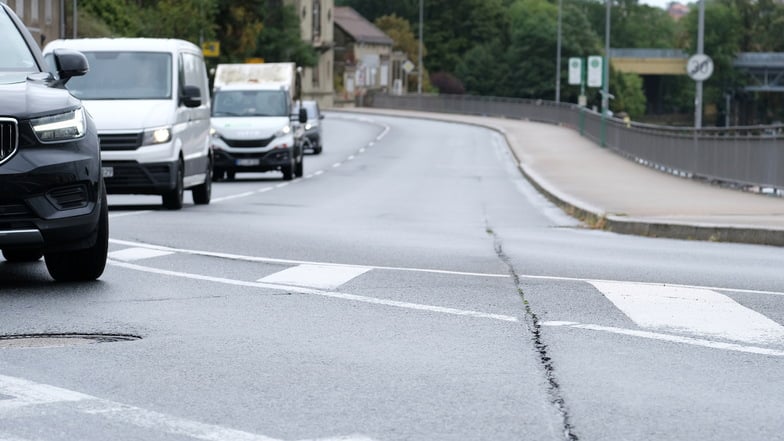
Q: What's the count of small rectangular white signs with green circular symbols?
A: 2